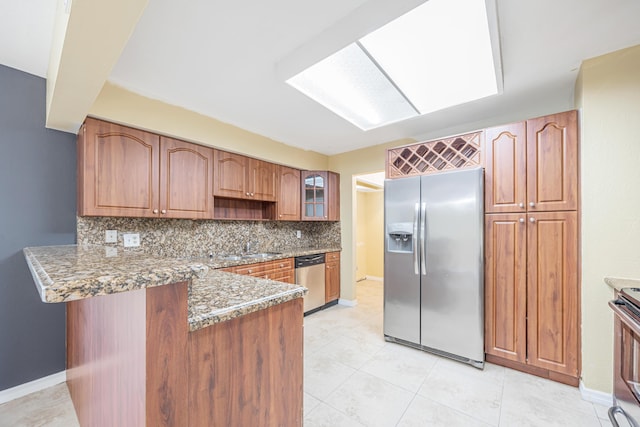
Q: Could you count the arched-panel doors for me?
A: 8